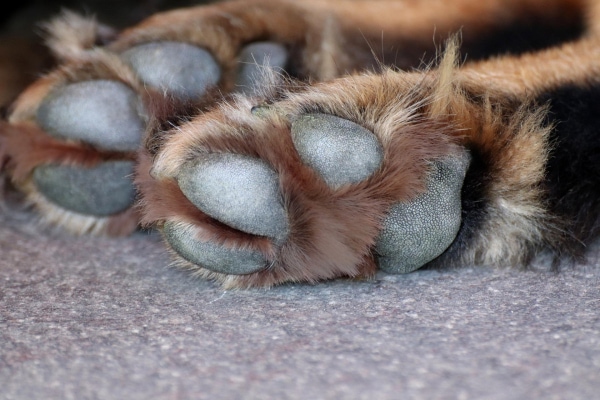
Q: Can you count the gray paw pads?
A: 8